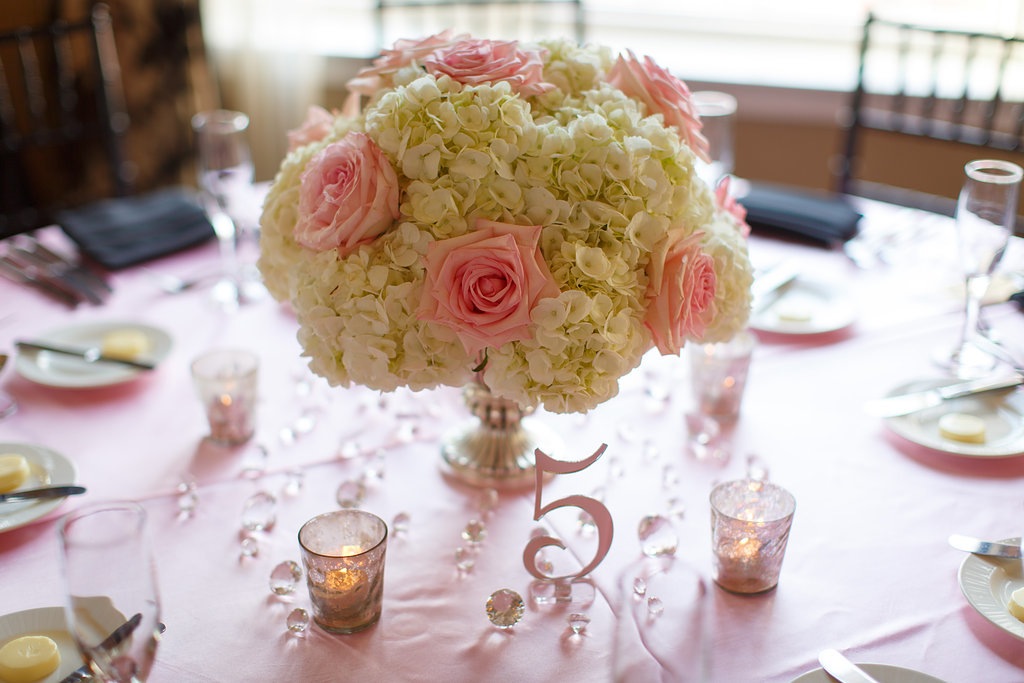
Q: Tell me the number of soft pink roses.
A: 8